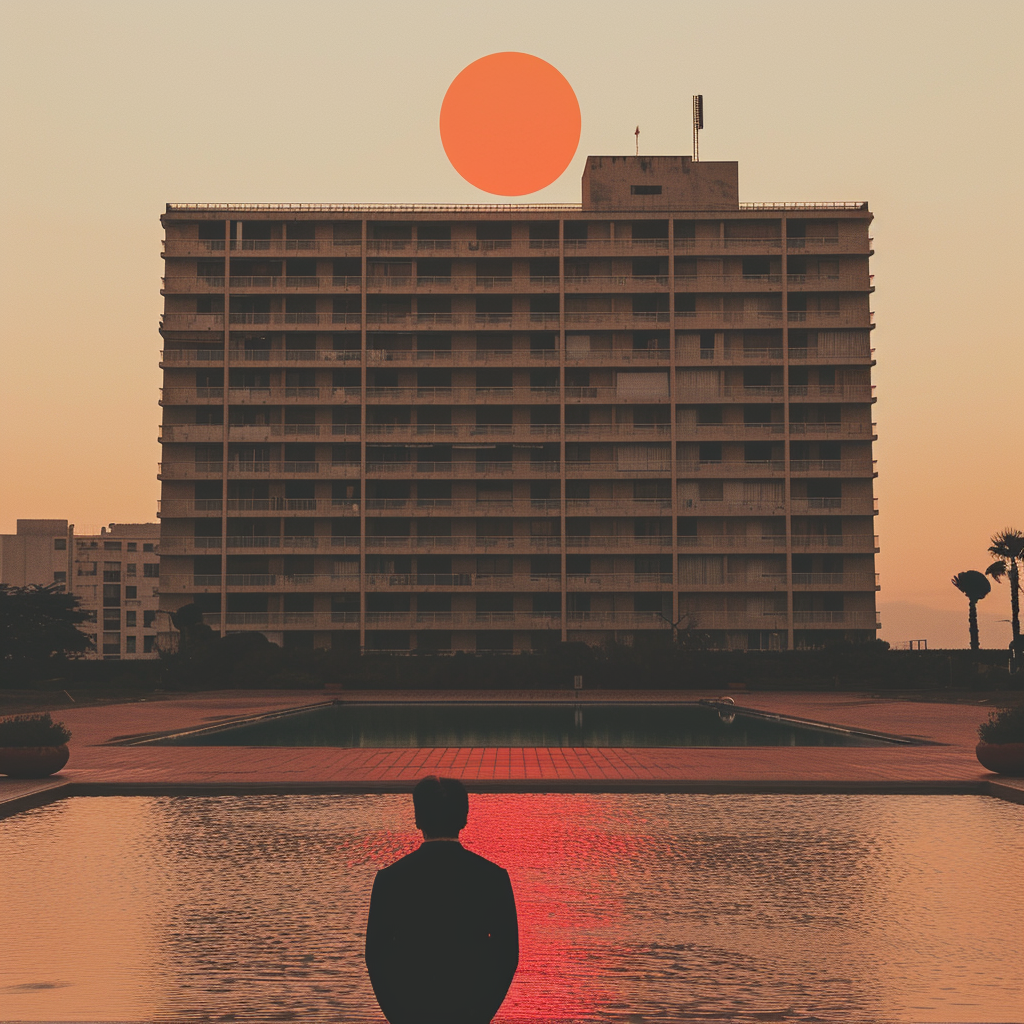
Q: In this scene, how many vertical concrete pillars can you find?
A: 5